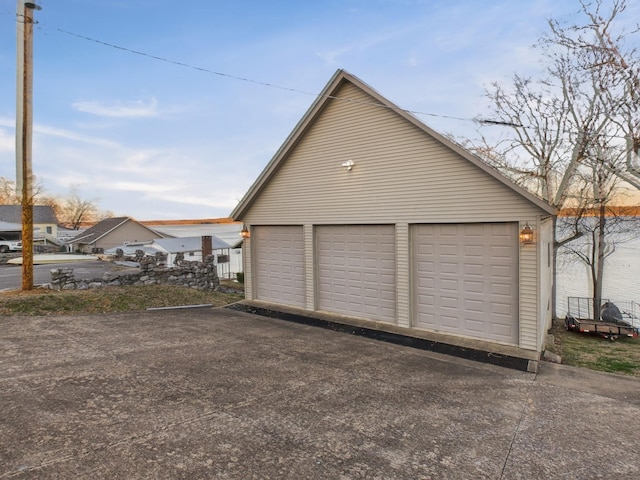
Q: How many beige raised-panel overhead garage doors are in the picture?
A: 3